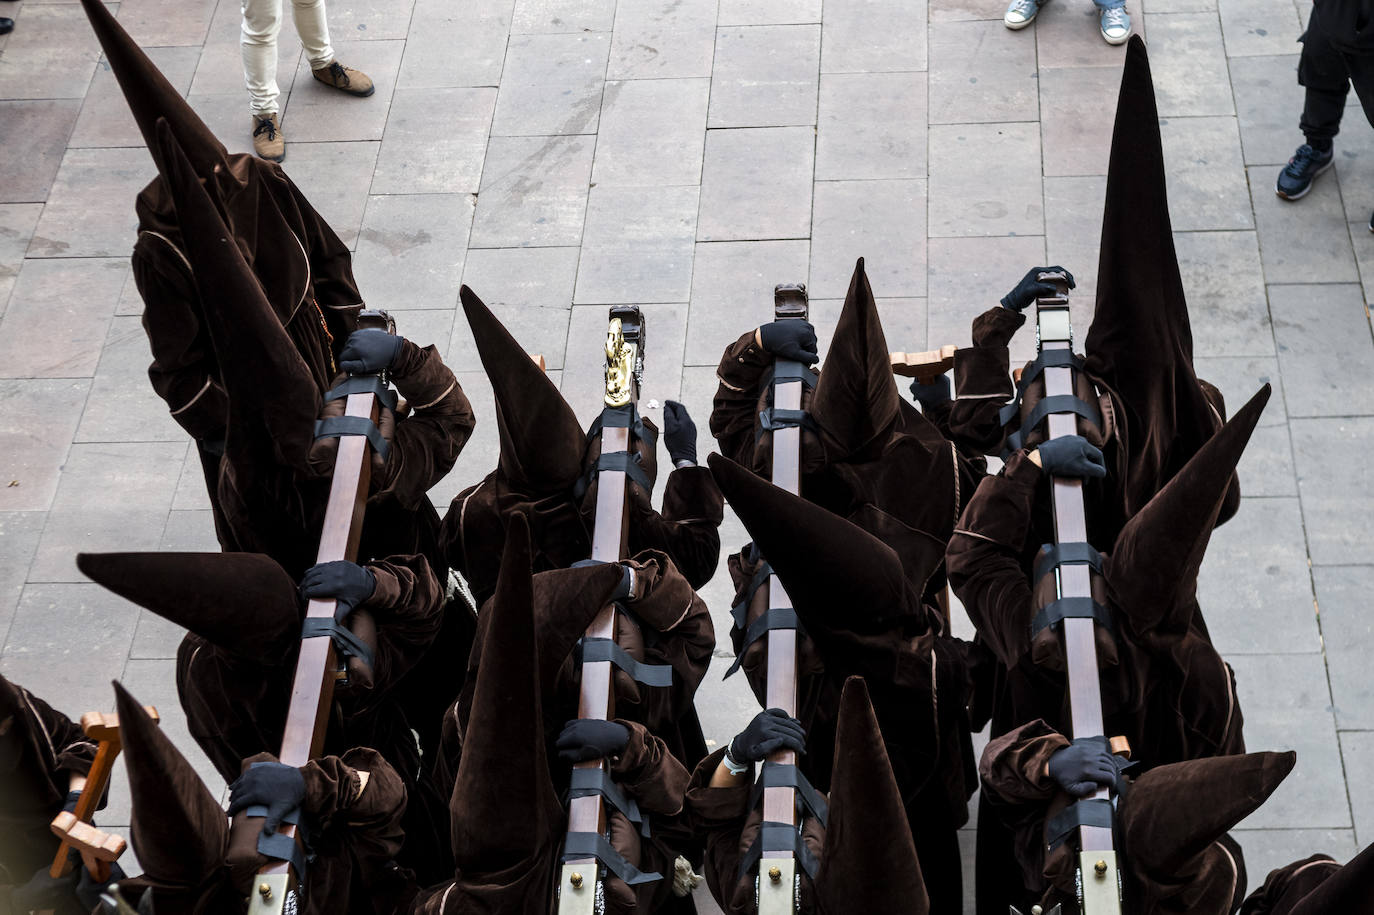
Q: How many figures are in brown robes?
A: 15